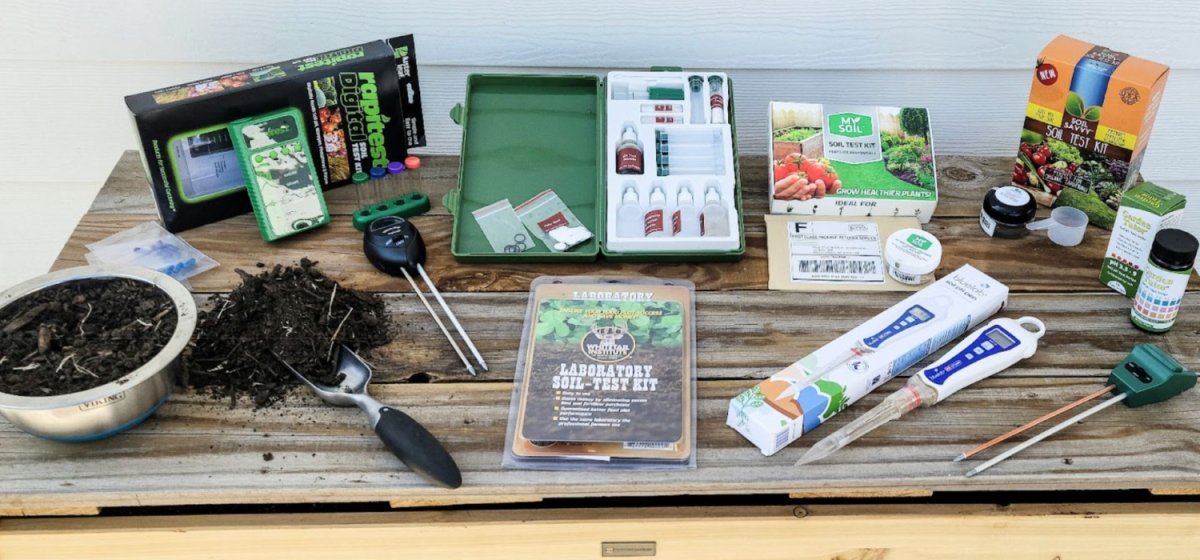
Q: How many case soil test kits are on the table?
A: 1